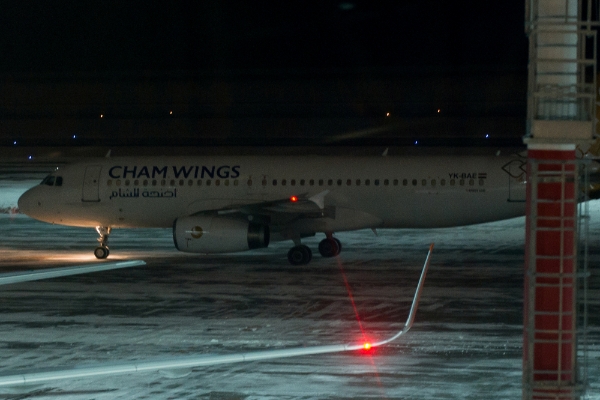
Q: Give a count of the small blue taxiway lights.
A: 5